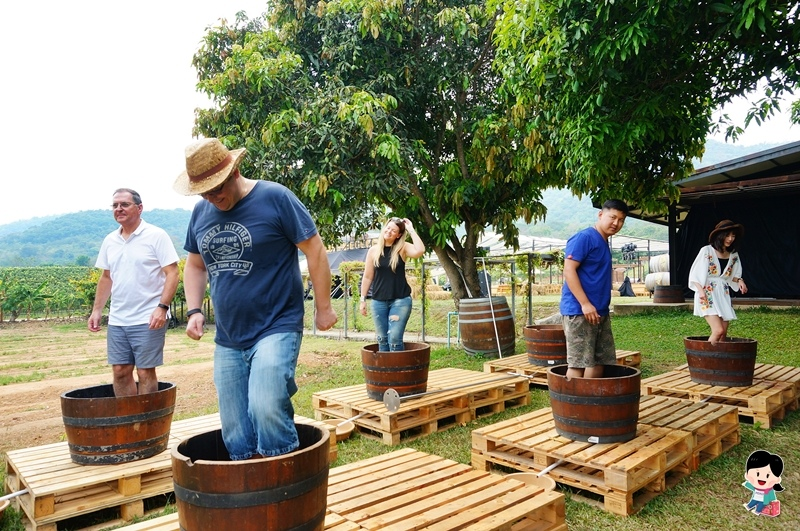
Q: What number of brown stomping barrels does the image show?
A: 6